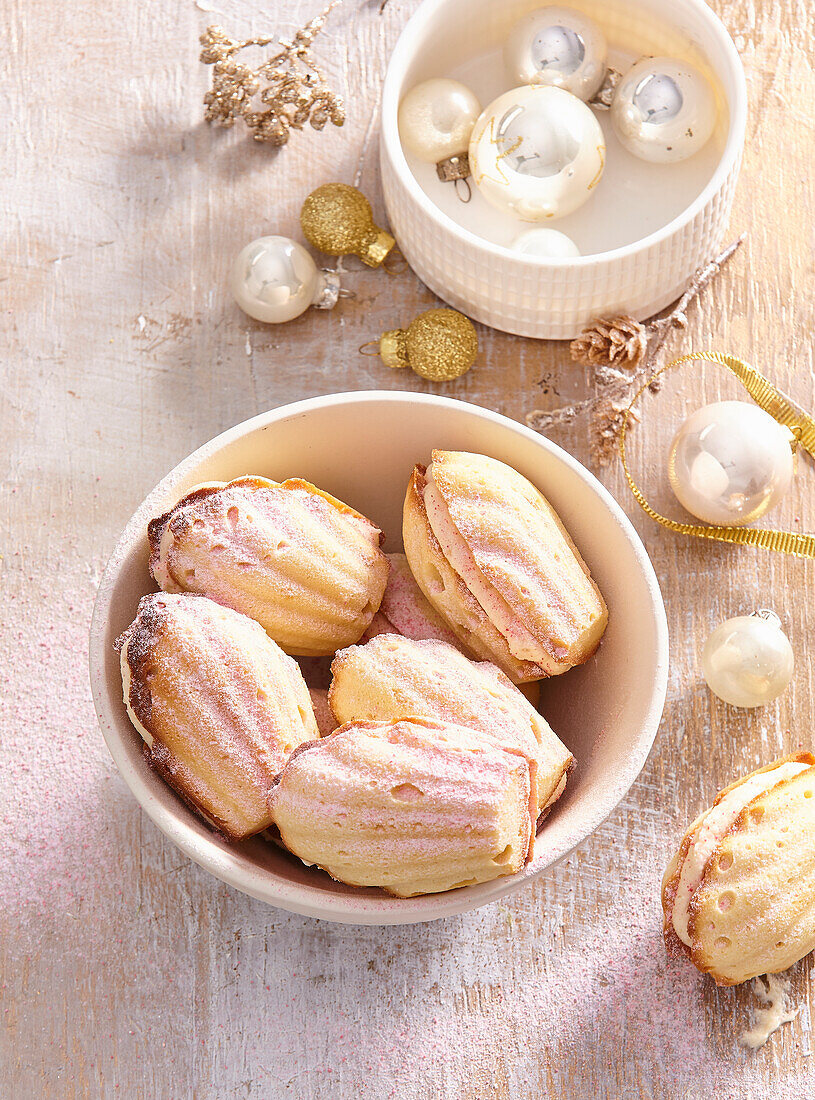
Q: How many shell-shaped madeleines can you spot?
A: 6